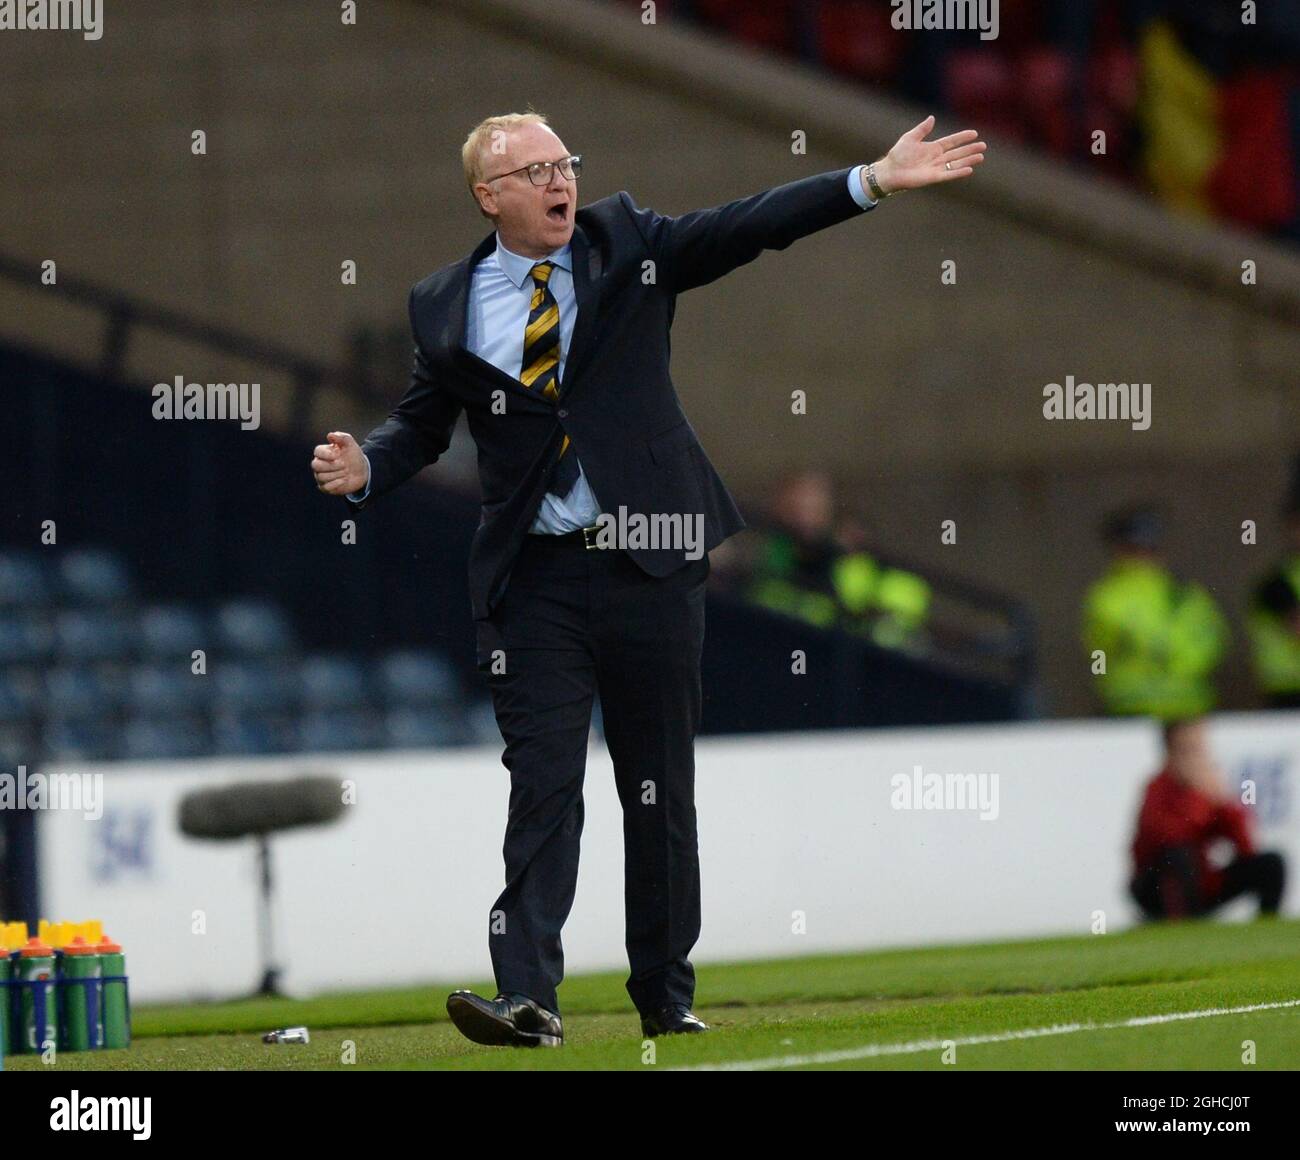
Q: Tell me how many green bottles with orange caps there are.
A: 4